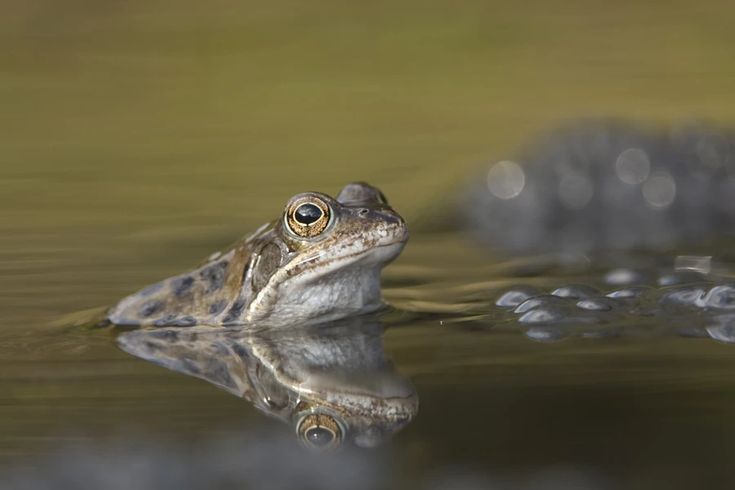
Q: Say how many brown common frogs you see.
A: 1